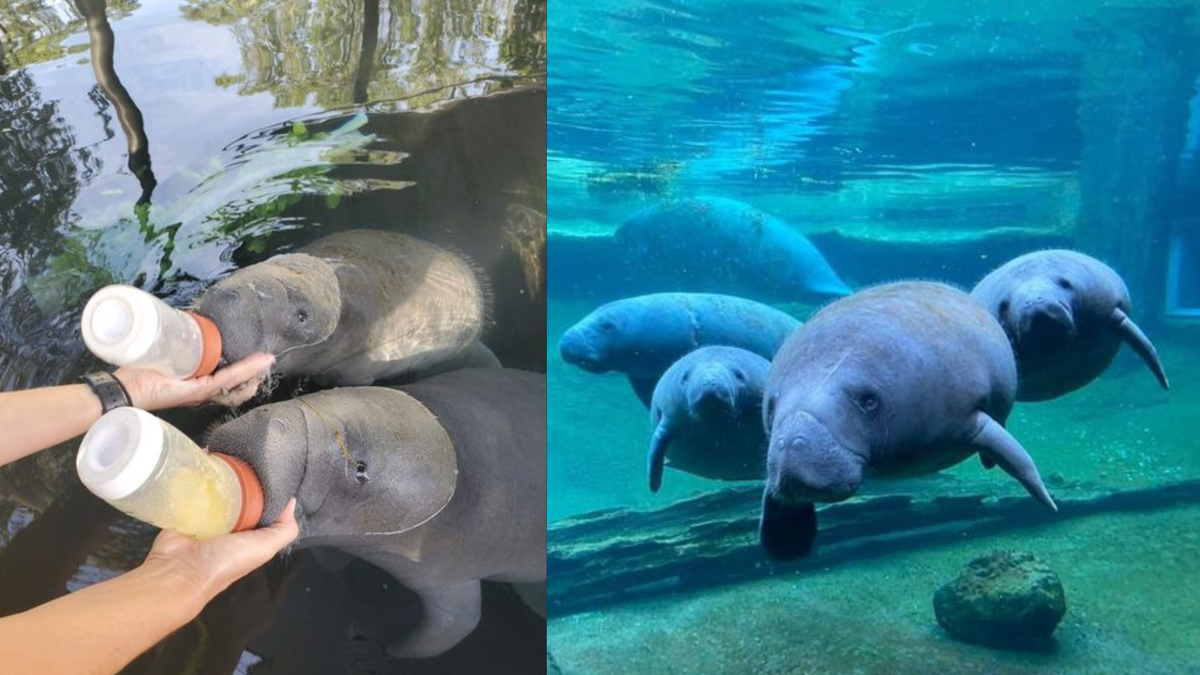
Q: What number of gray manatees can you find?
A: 7